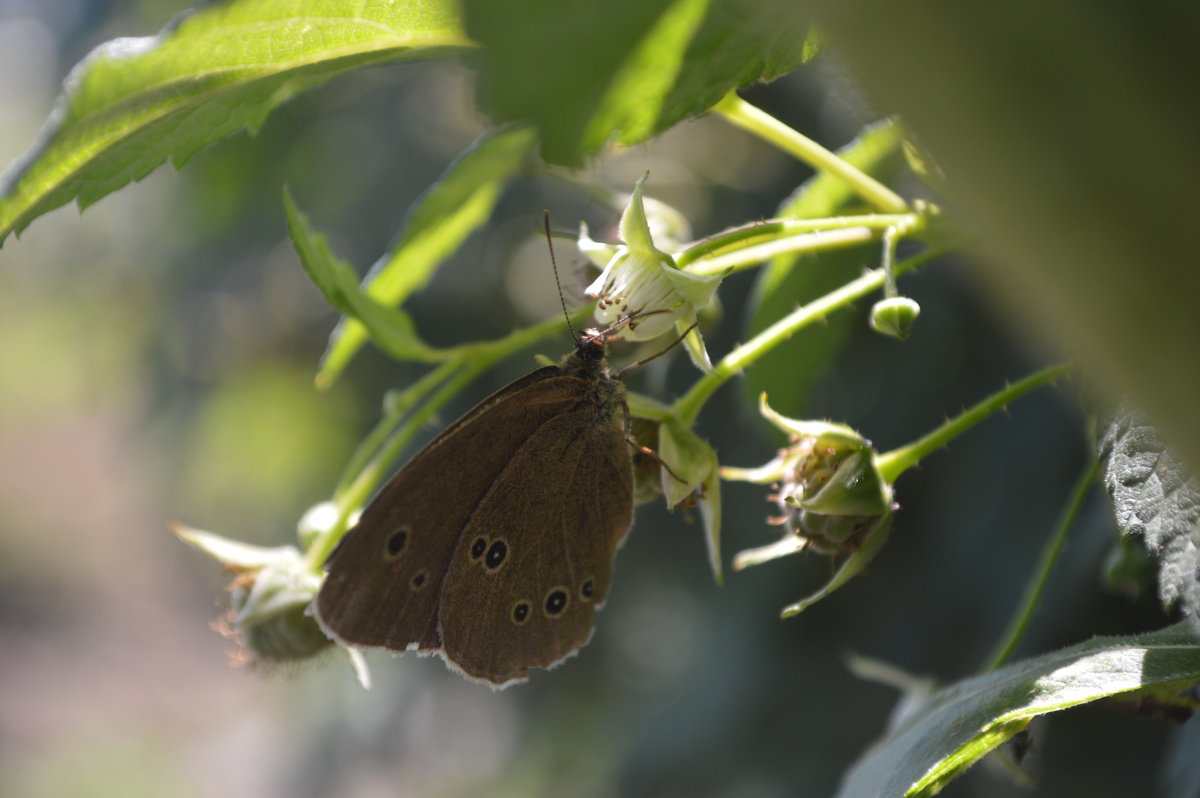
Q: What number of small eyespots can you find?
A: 7